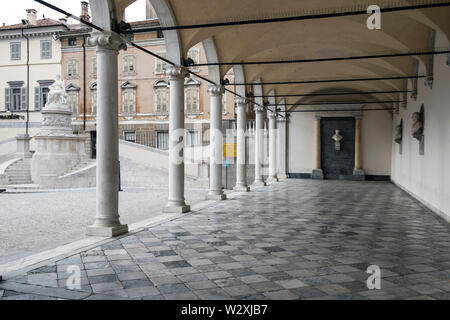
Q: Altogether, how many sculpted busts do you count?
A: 3